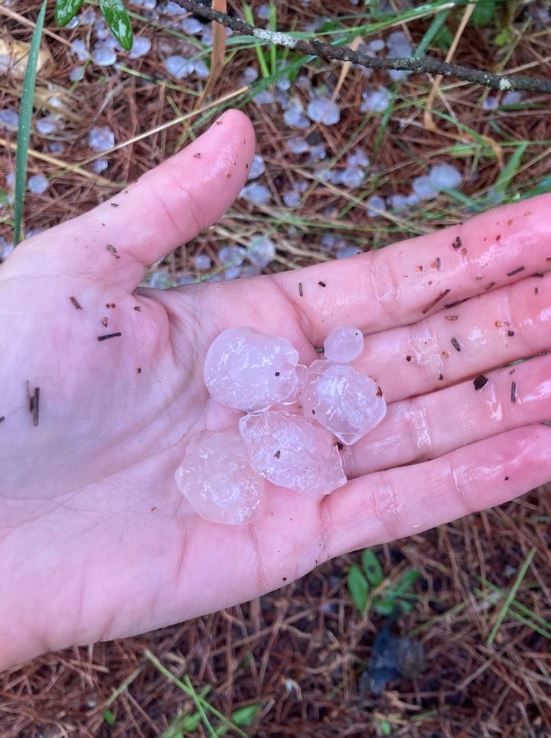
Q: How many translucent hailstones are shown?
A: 5